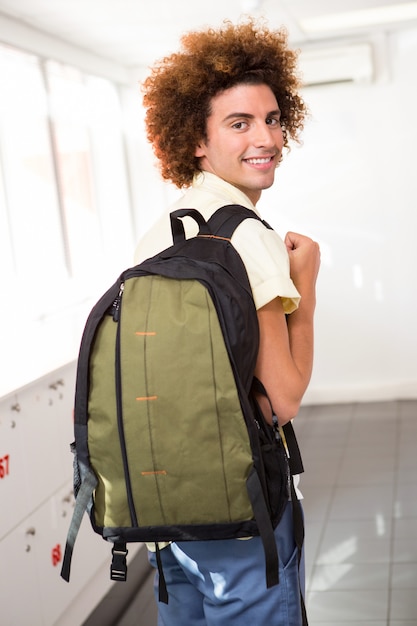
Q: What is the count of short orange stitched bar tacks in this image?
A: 3